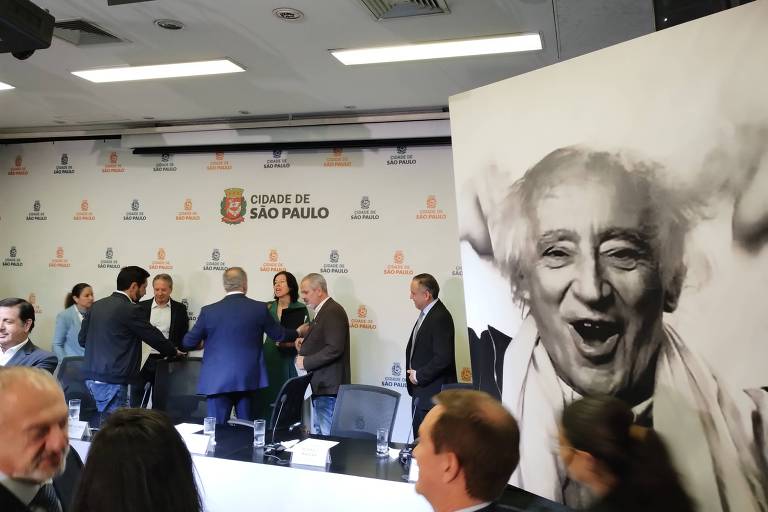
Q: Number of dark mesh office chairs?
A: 4